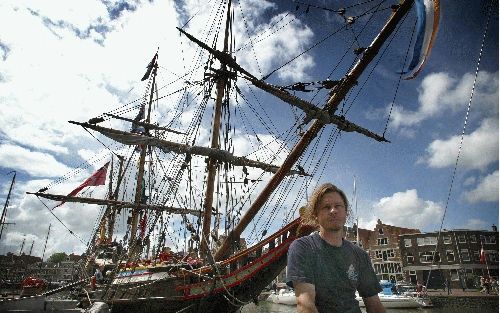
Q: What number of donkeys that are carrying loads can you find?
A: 0